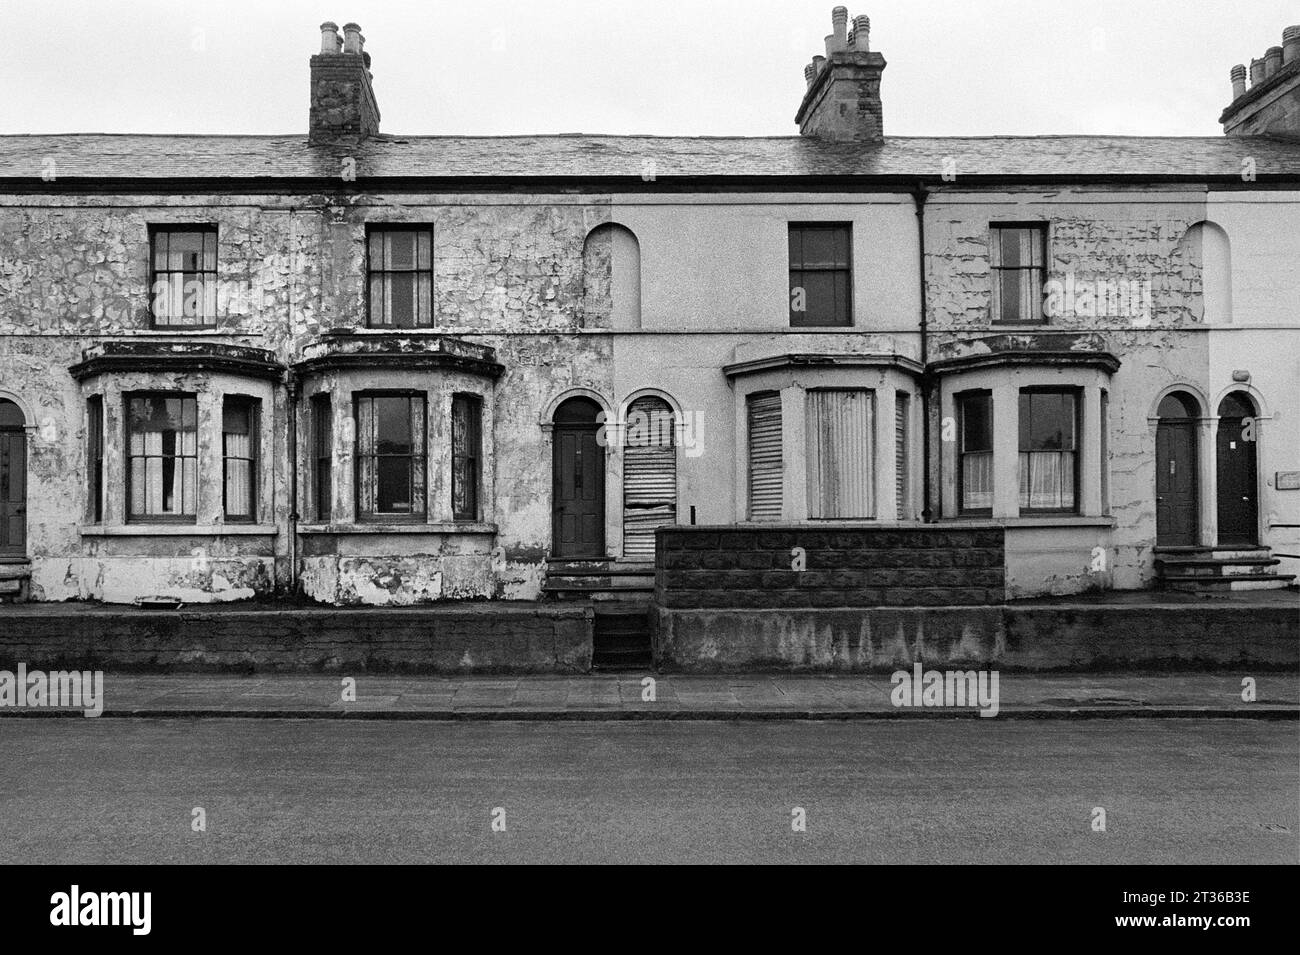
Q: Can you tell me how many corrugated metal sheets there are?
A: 4